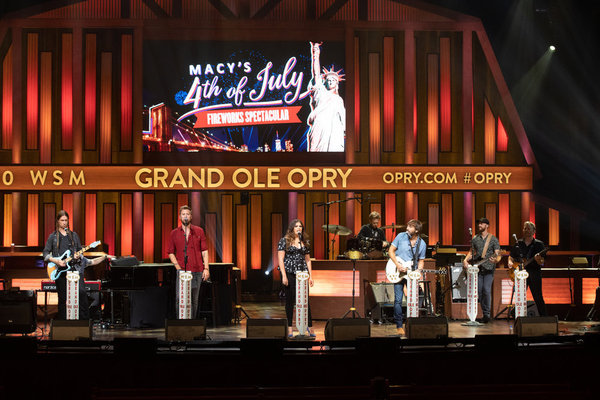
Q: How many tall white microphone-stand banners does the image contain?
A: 6